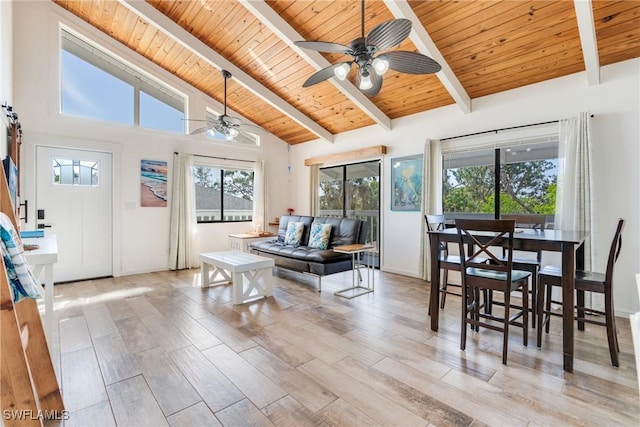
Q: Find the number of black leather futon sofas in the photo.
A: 1